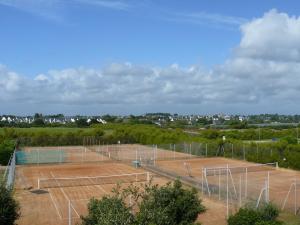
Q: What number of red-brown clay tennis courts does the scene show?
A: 4